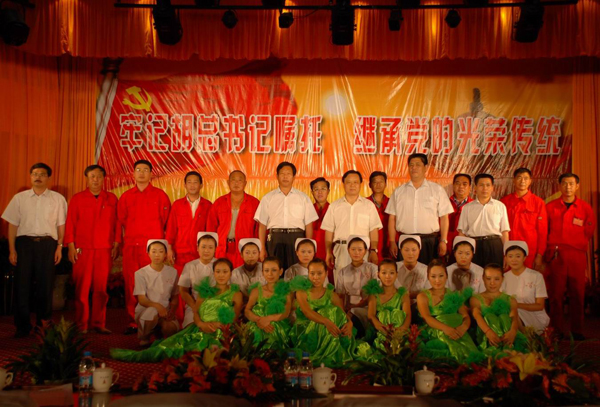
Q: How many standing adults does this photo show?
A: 14